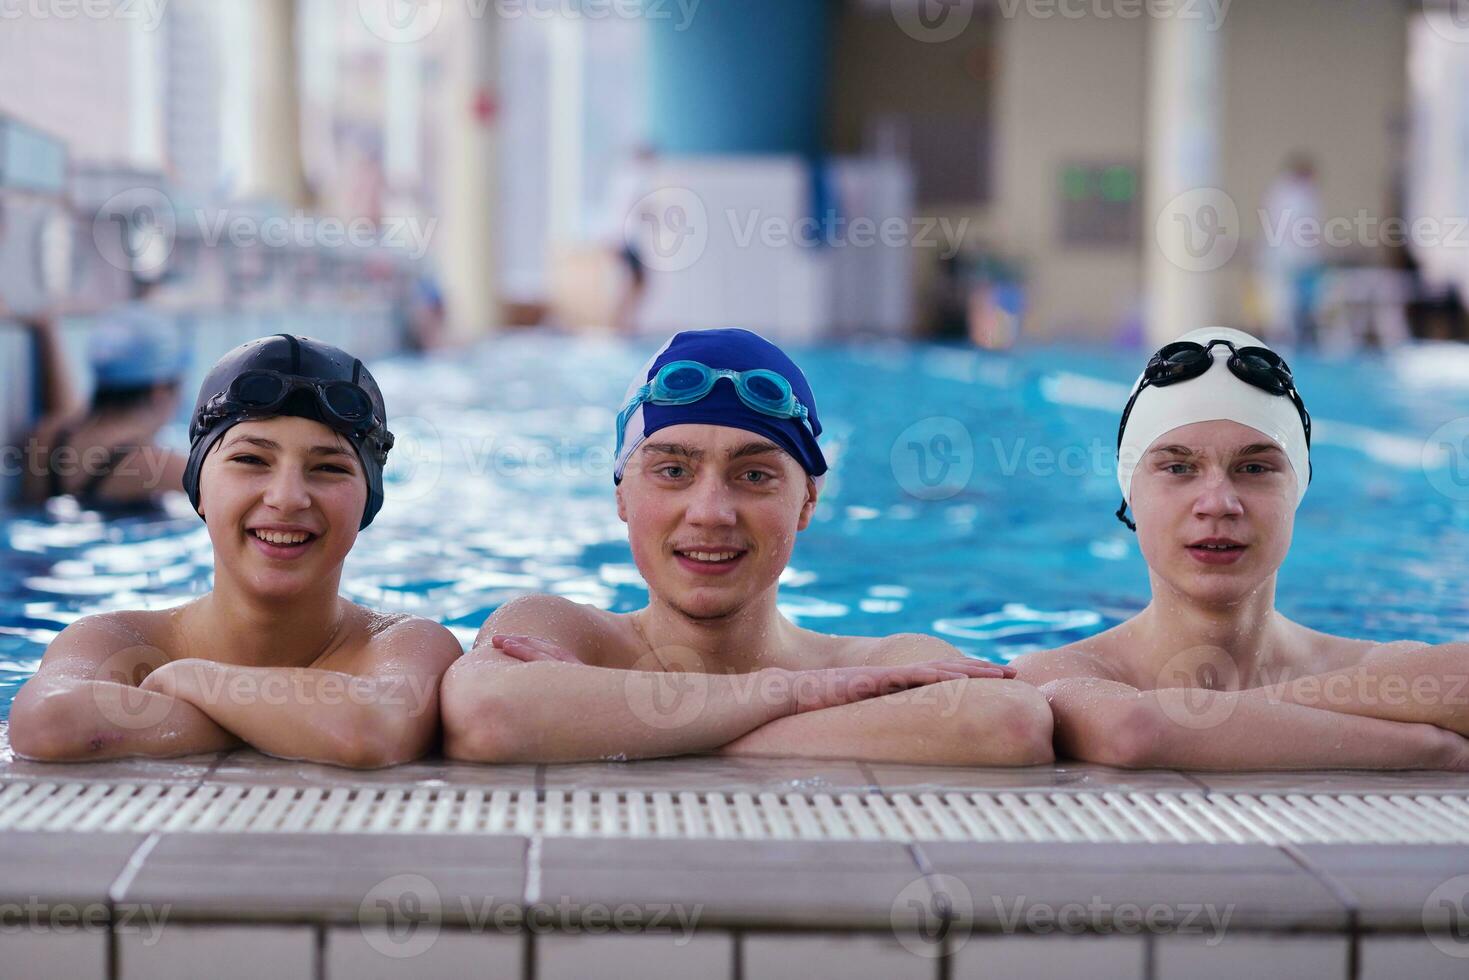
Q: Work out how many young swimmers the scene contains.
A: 3